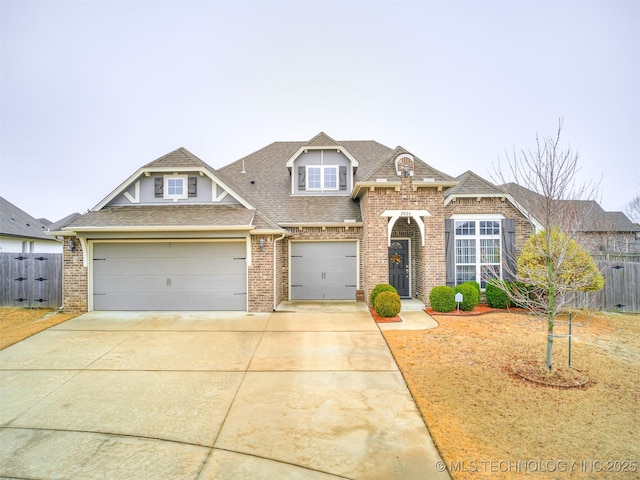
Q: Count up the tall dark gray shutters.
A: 2